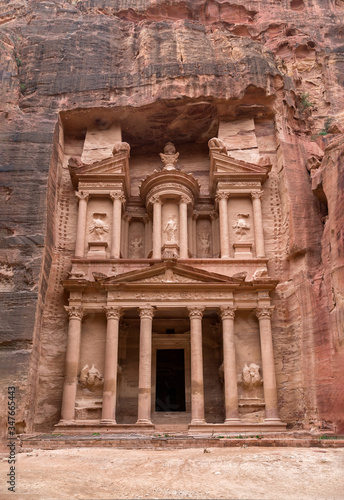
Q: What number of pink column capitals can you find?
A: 12